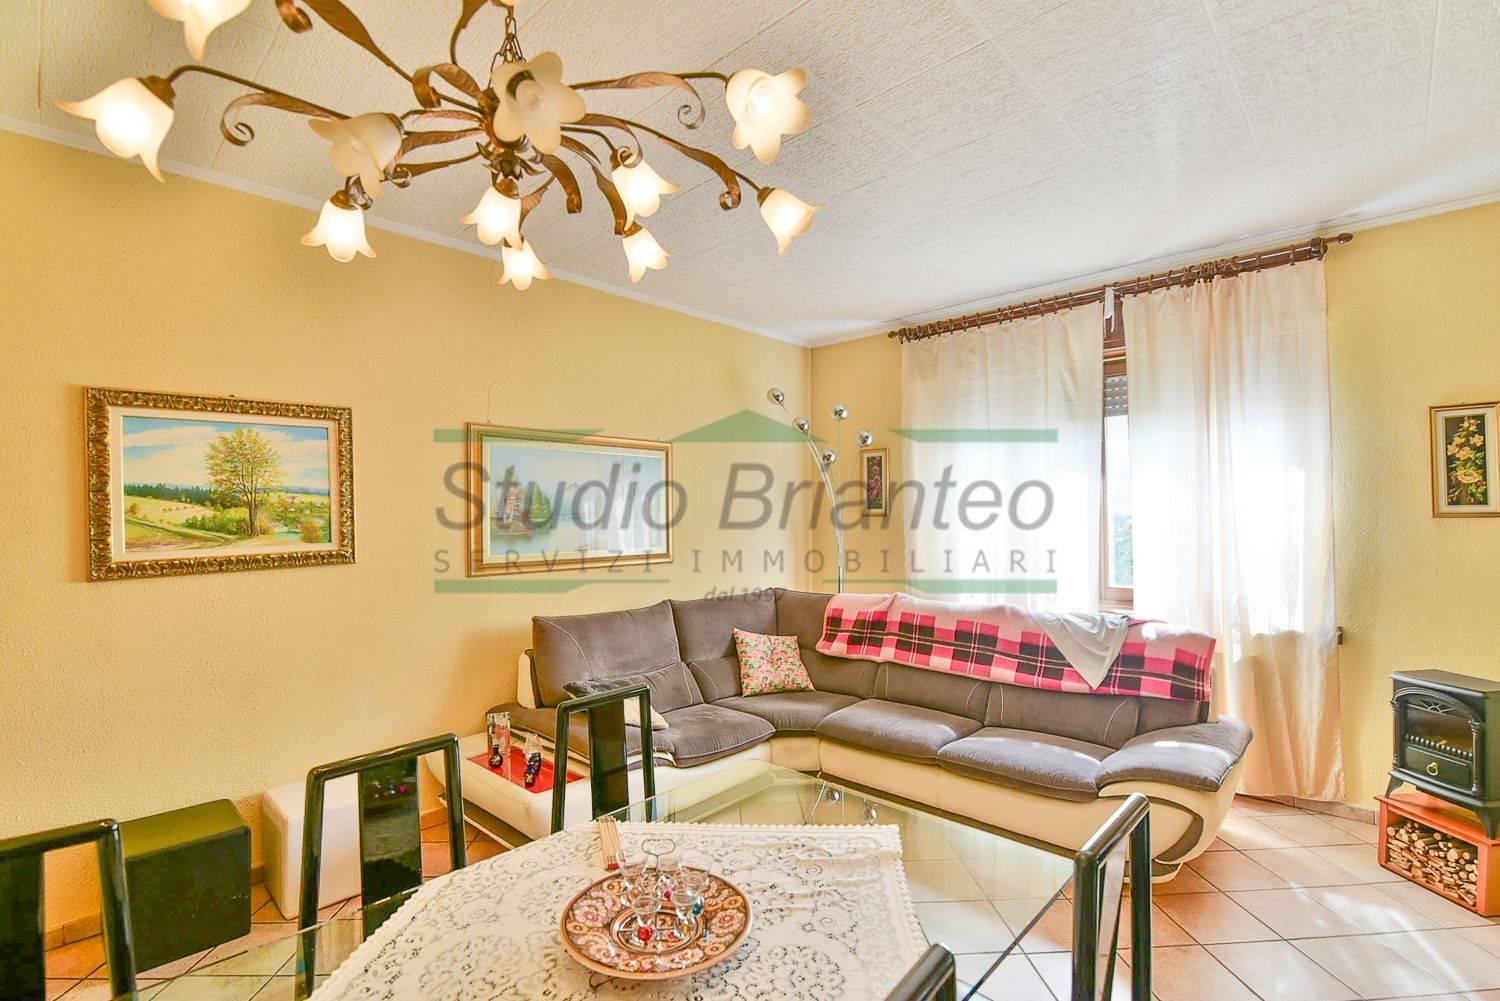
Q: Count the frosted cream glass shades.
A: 11